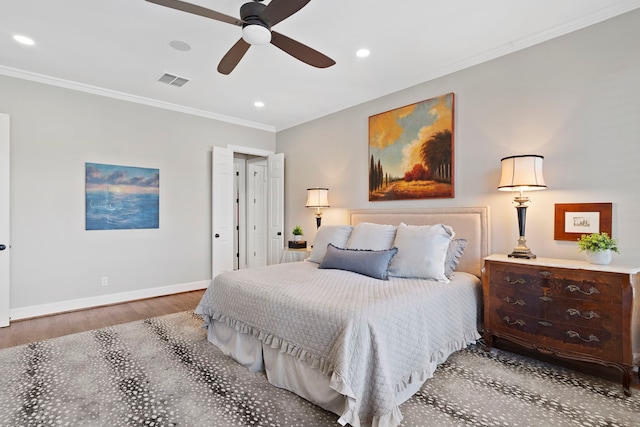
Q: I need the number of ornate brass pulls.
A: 6